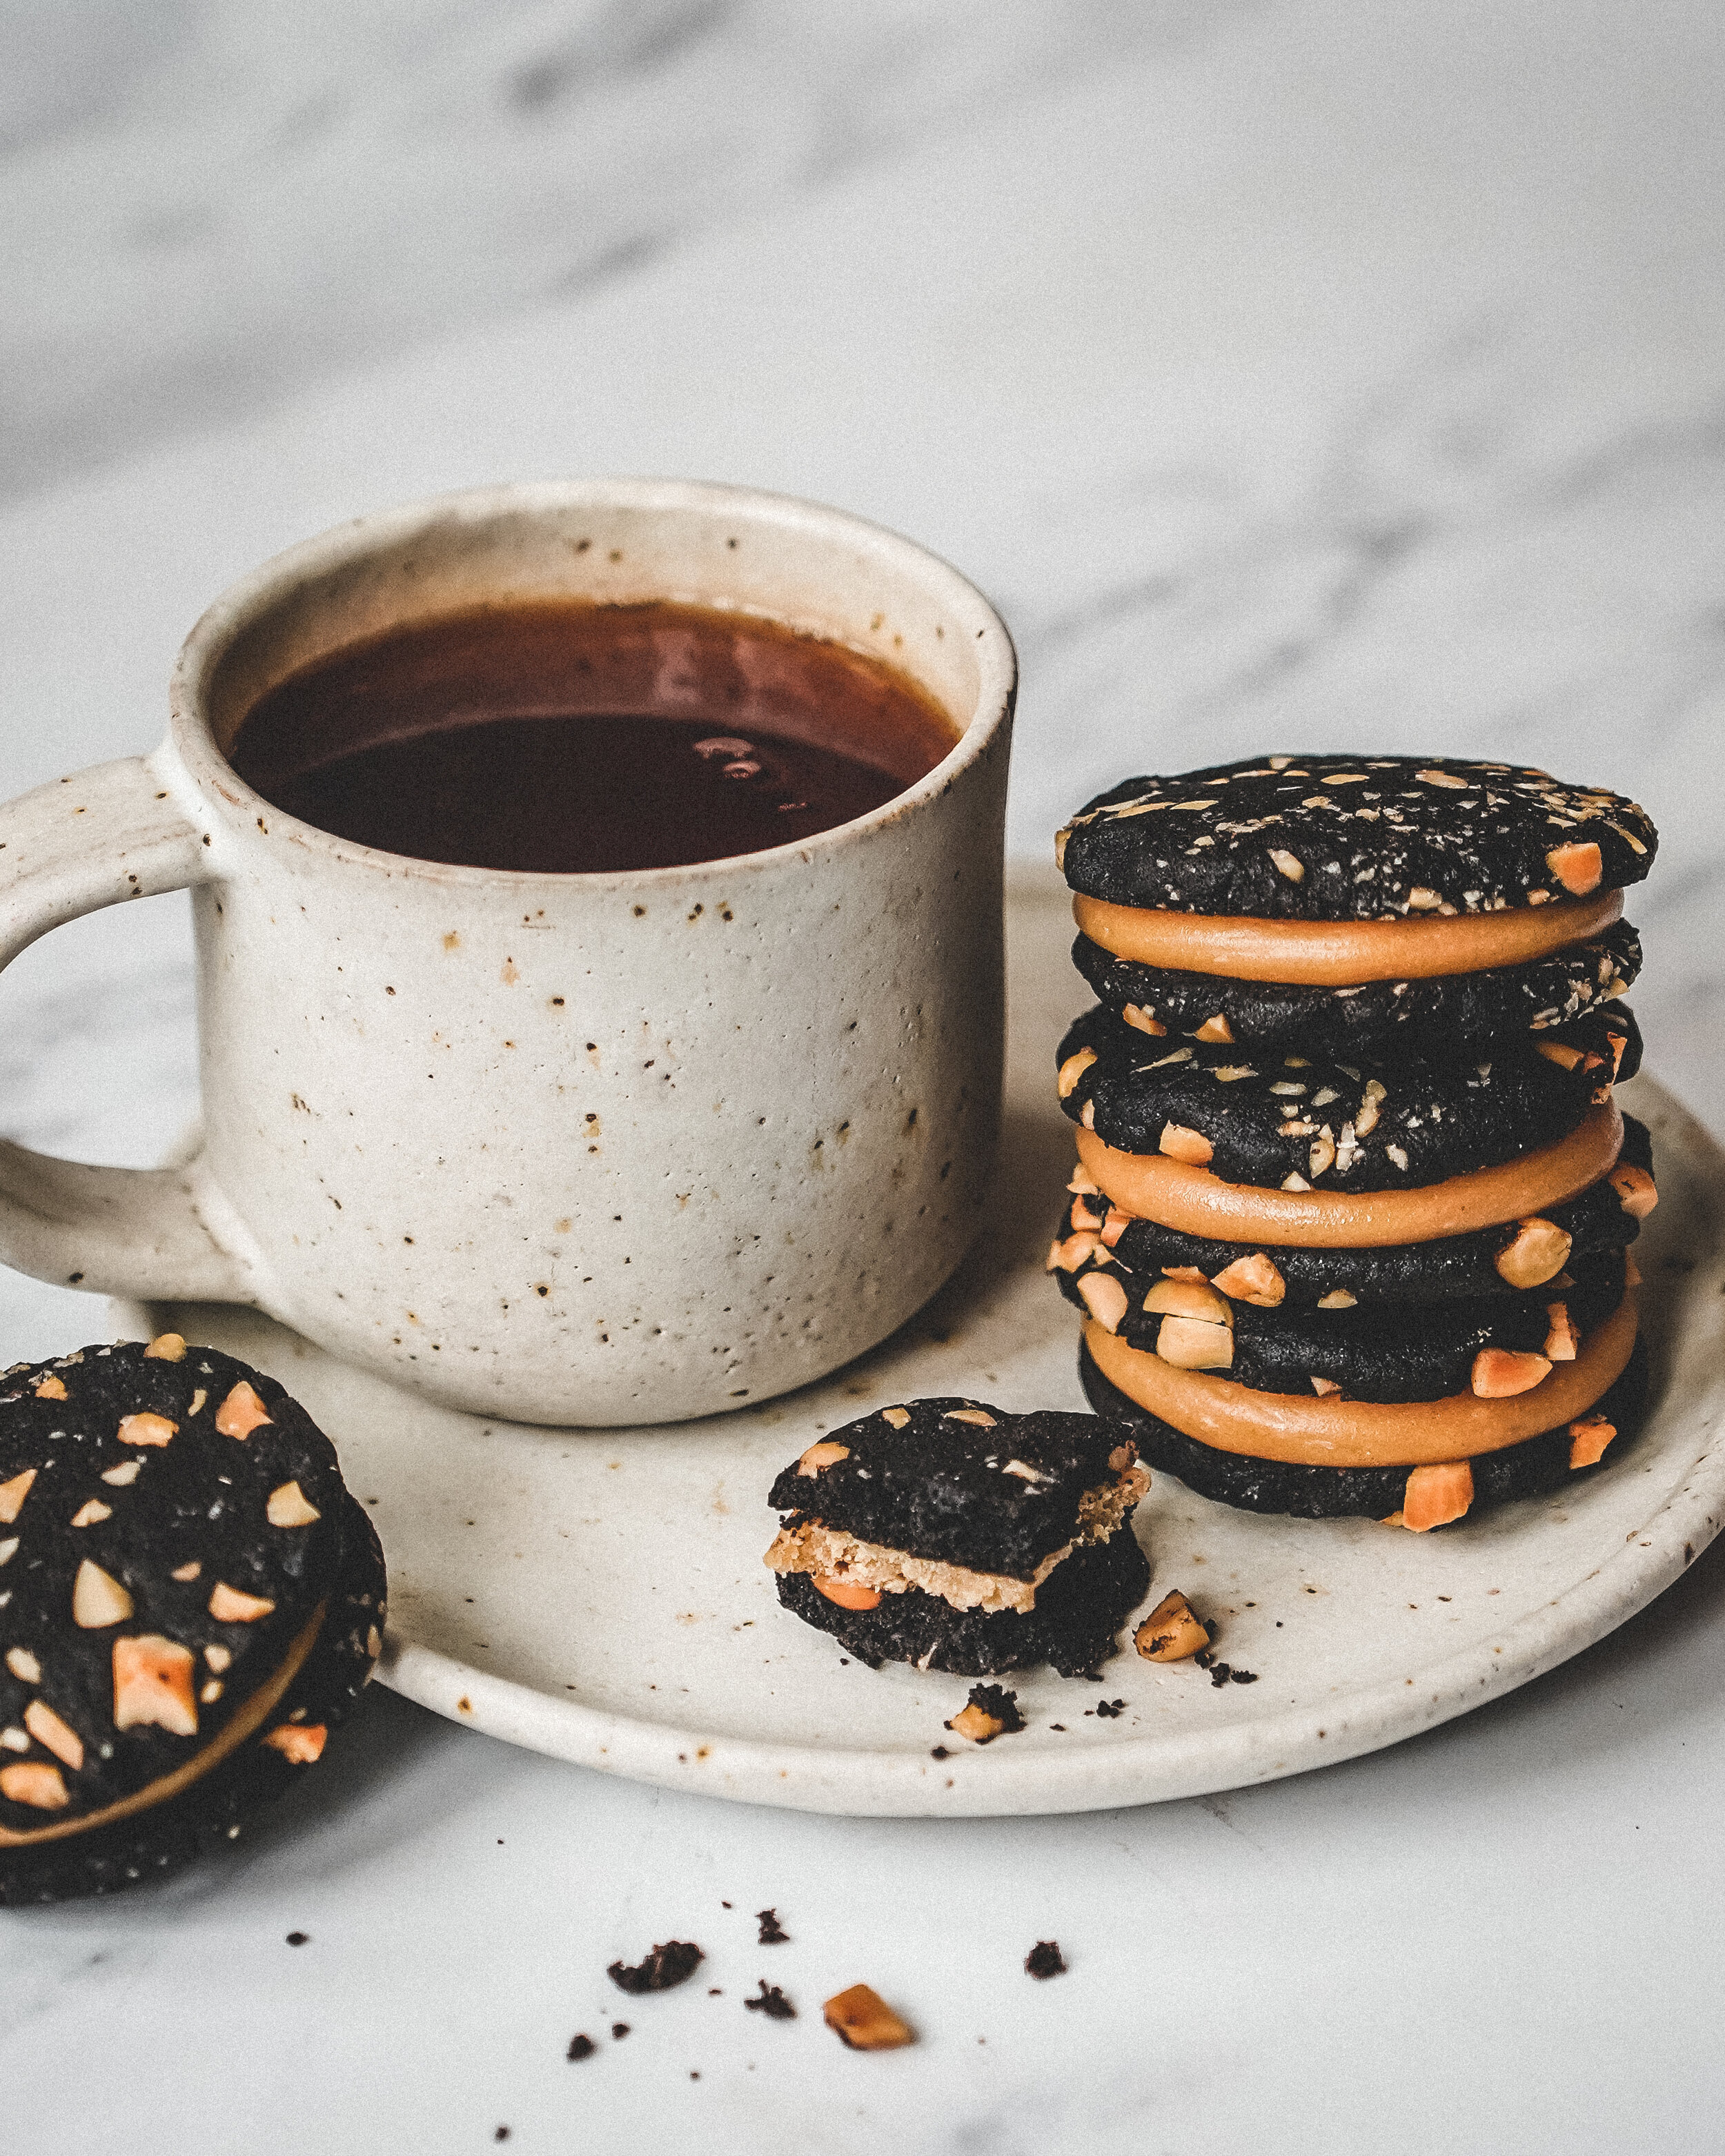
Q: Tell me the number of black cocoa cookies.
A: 5